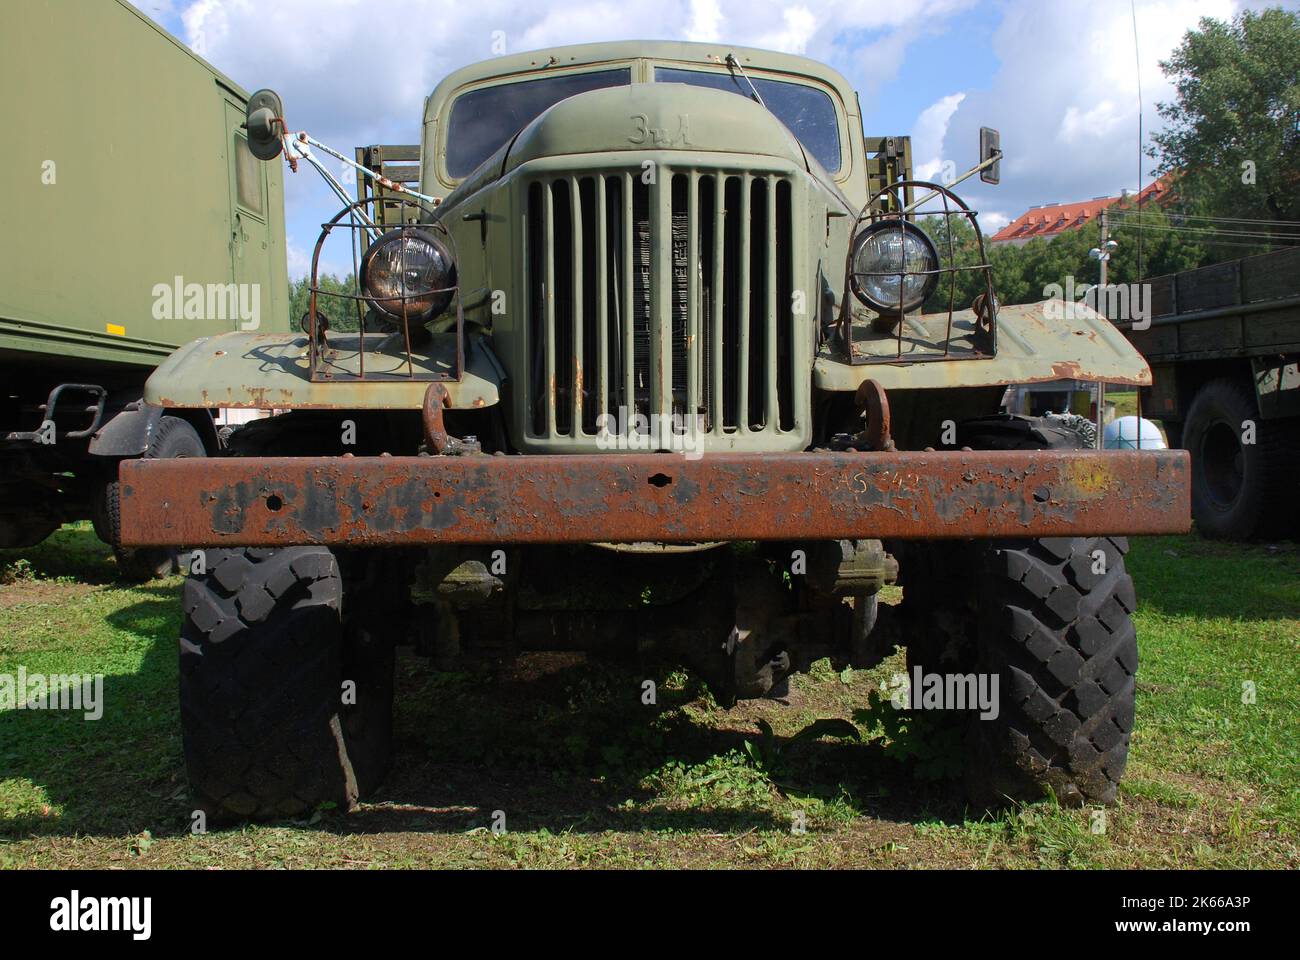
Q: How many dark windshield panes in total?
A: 2